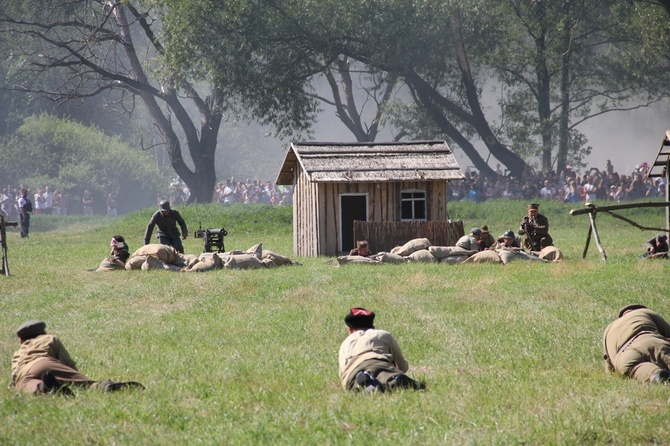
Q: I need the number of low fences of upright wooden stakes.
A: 1